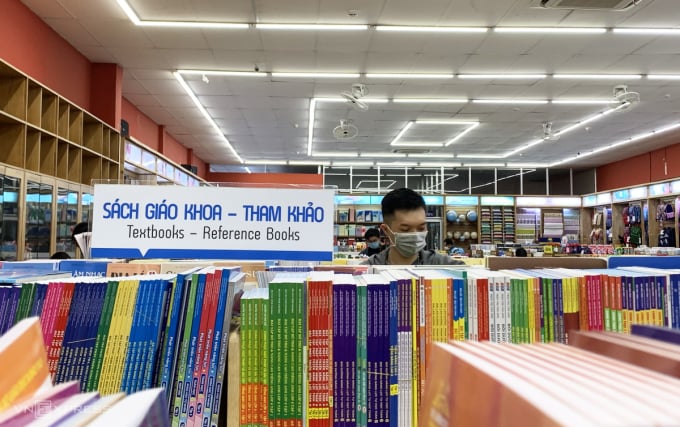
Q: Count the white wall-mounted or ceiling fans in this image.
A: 4